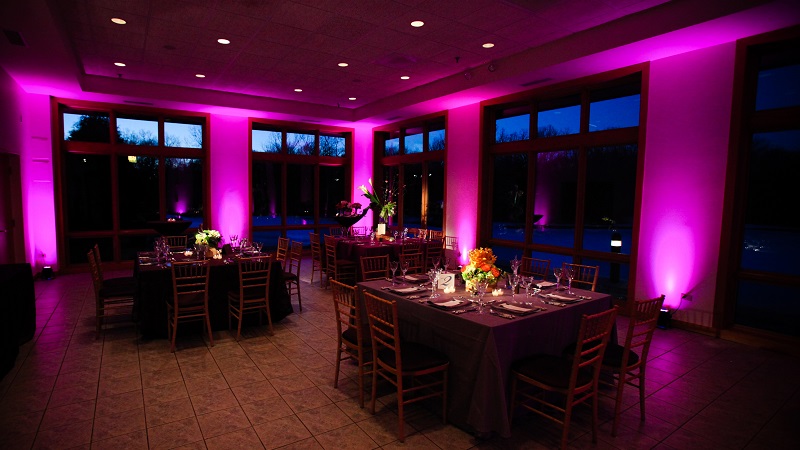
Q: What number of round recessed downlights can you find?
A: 10